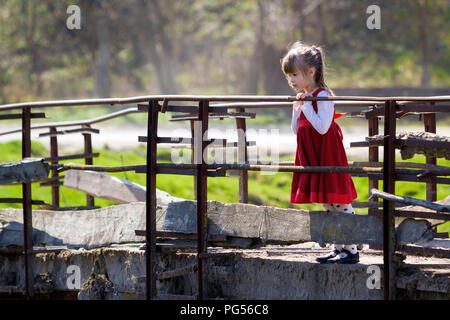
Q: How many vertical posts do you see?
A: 10